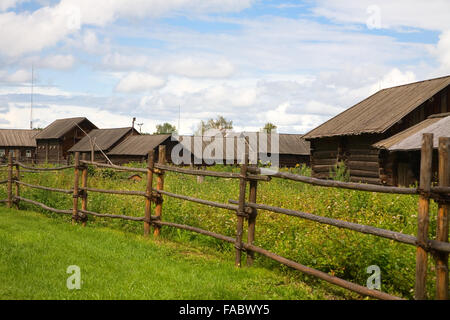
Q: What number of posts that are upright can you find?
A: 10